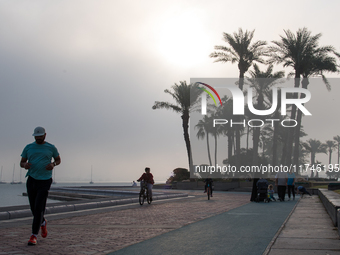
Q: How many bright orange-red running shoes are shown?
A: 2